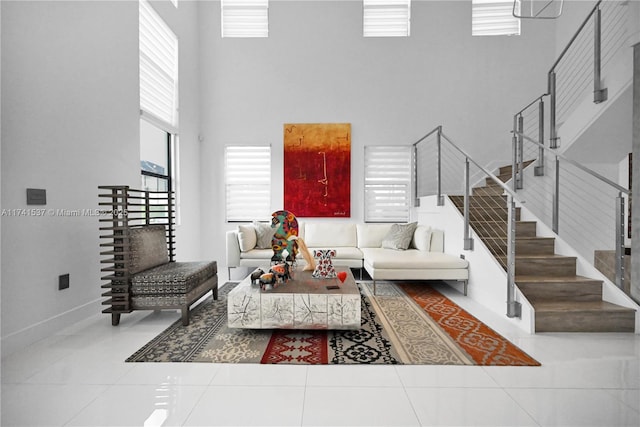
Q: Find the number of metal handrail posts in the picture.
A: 11